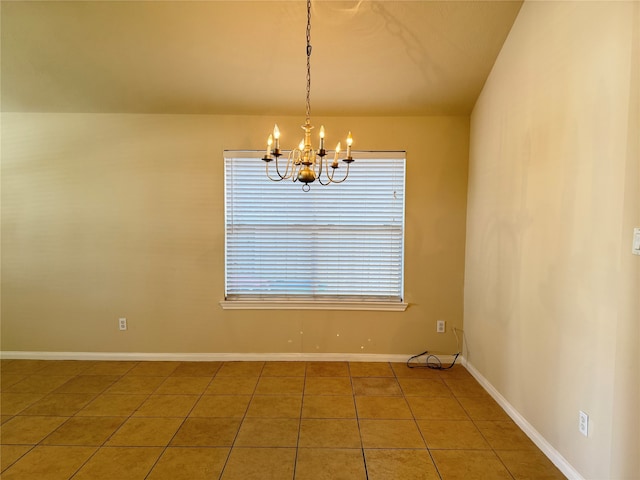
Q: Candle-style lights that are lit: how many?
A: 6